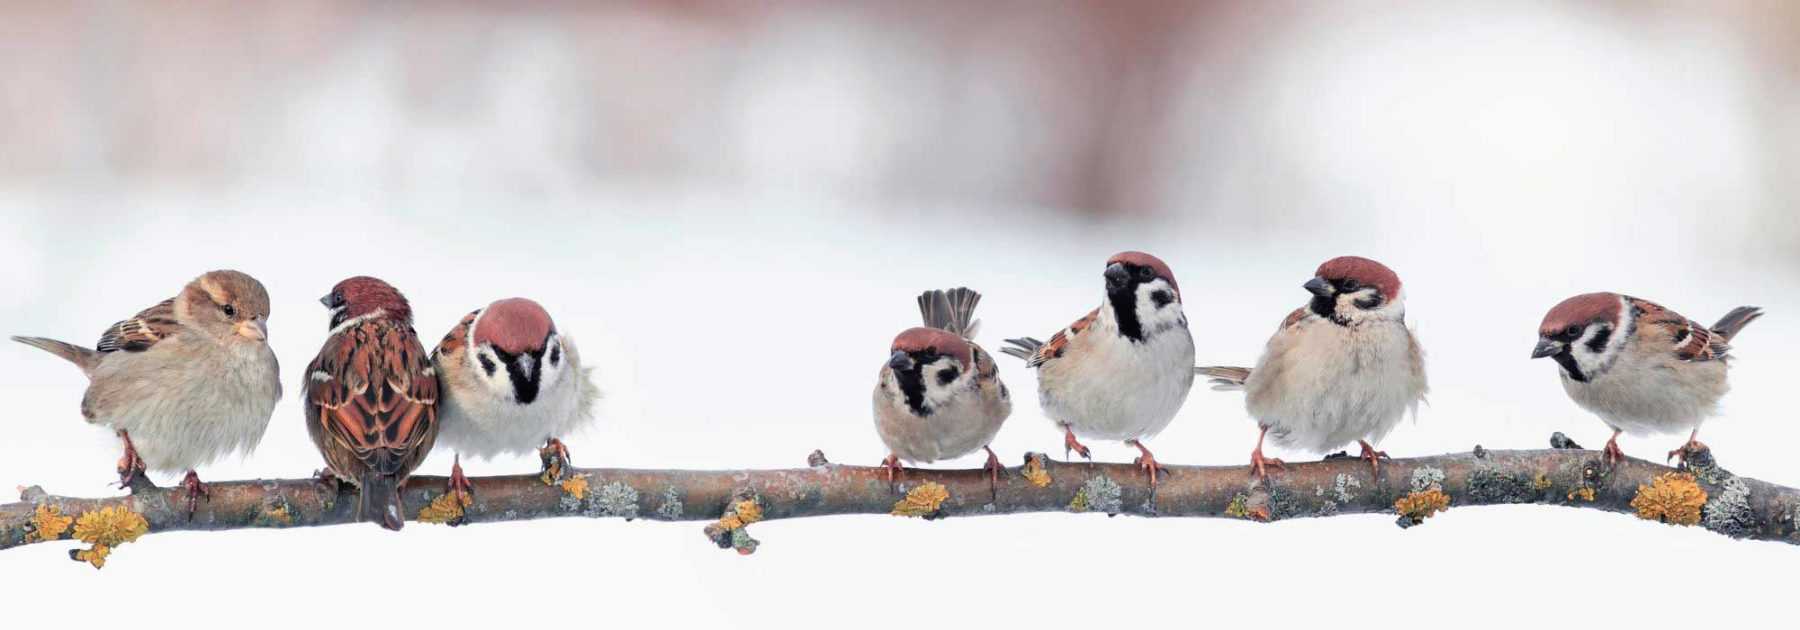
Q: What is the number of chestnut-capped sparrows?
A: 6